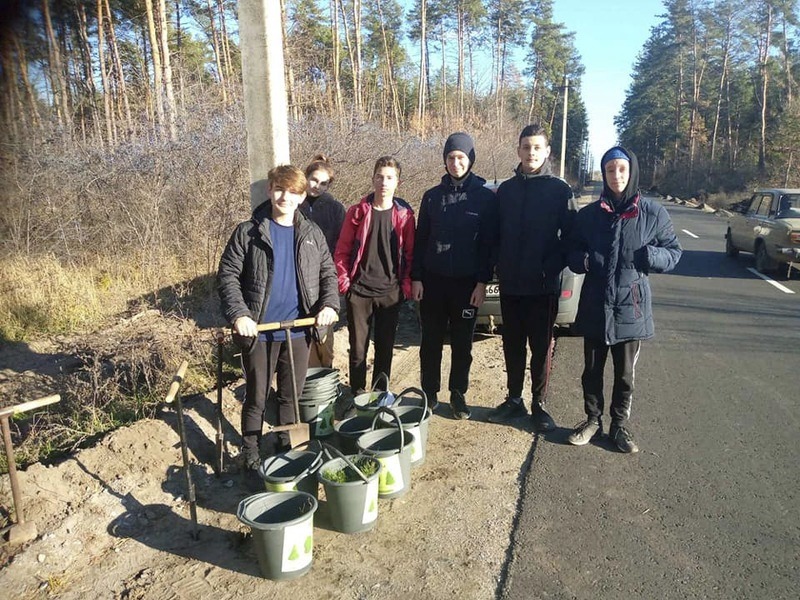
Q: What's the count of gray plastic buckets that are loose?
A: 7